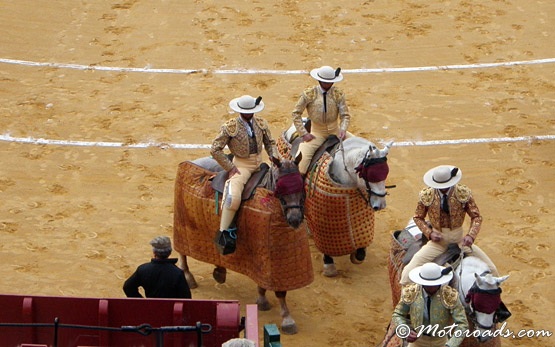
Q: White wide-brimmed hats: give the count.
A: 4